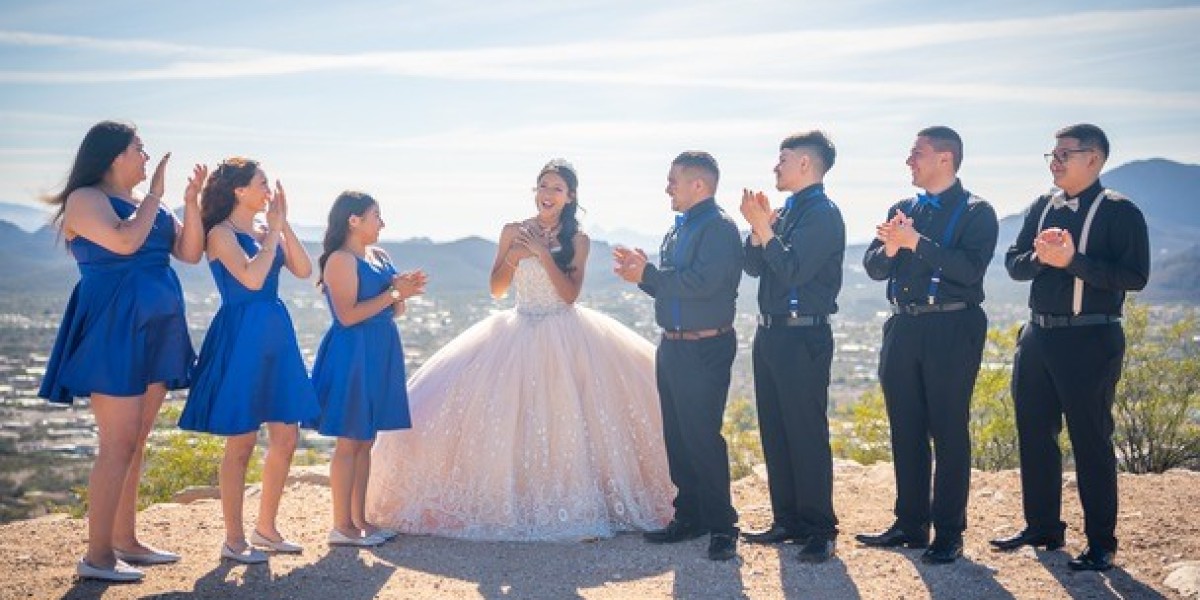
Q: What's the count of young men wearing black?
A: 4